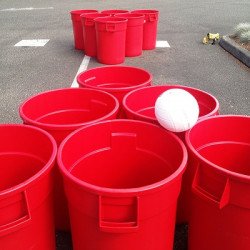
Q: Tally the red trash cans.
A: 12